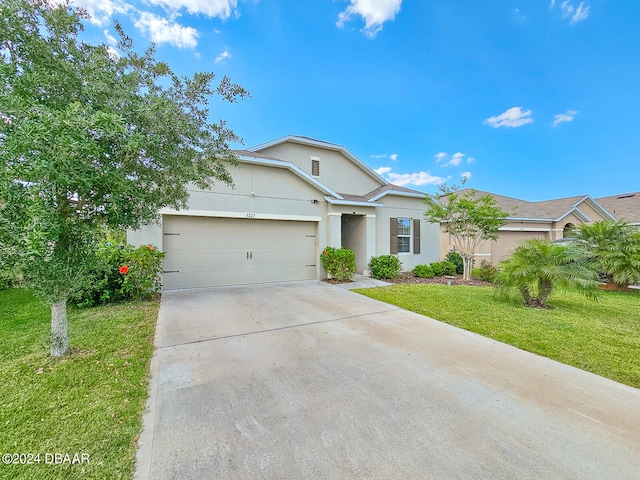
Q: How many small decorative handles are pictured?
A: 2